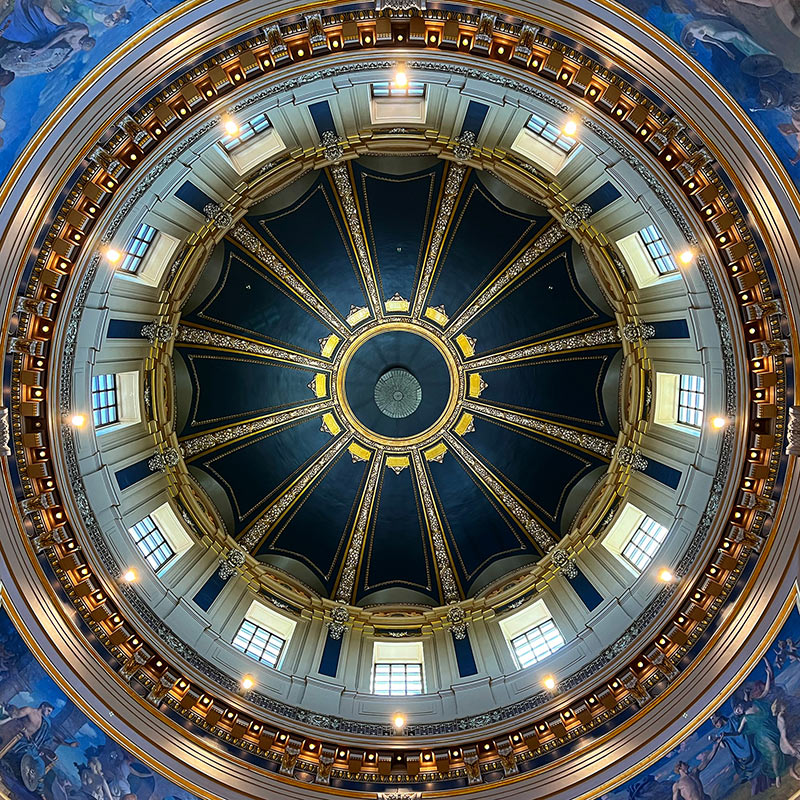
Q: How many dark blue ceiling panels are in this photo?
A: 12